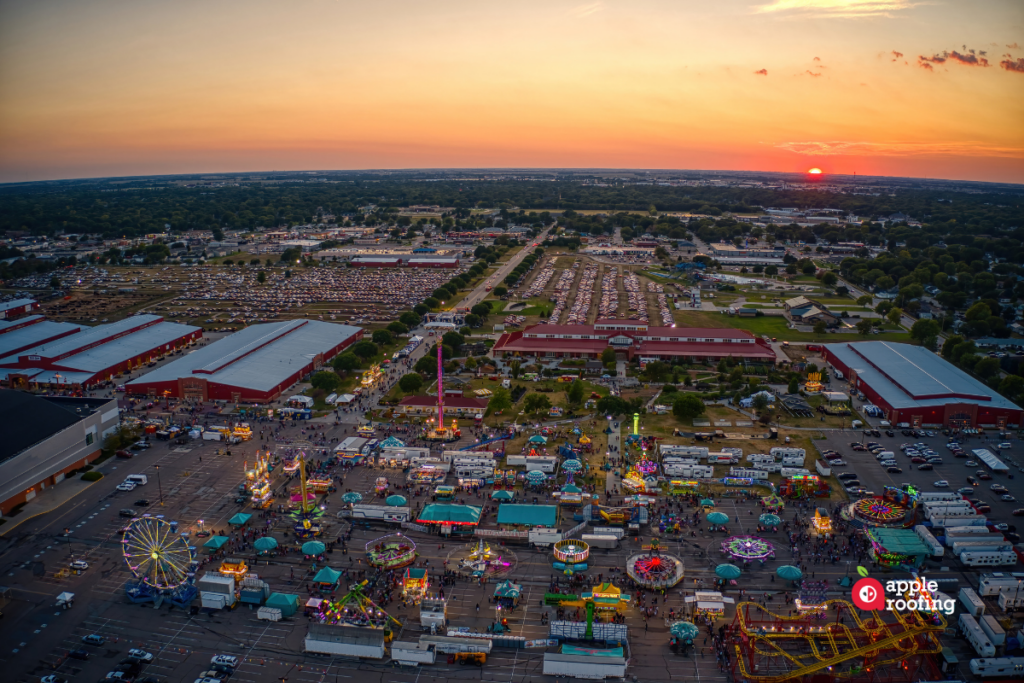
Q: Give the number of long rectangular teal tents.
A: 2